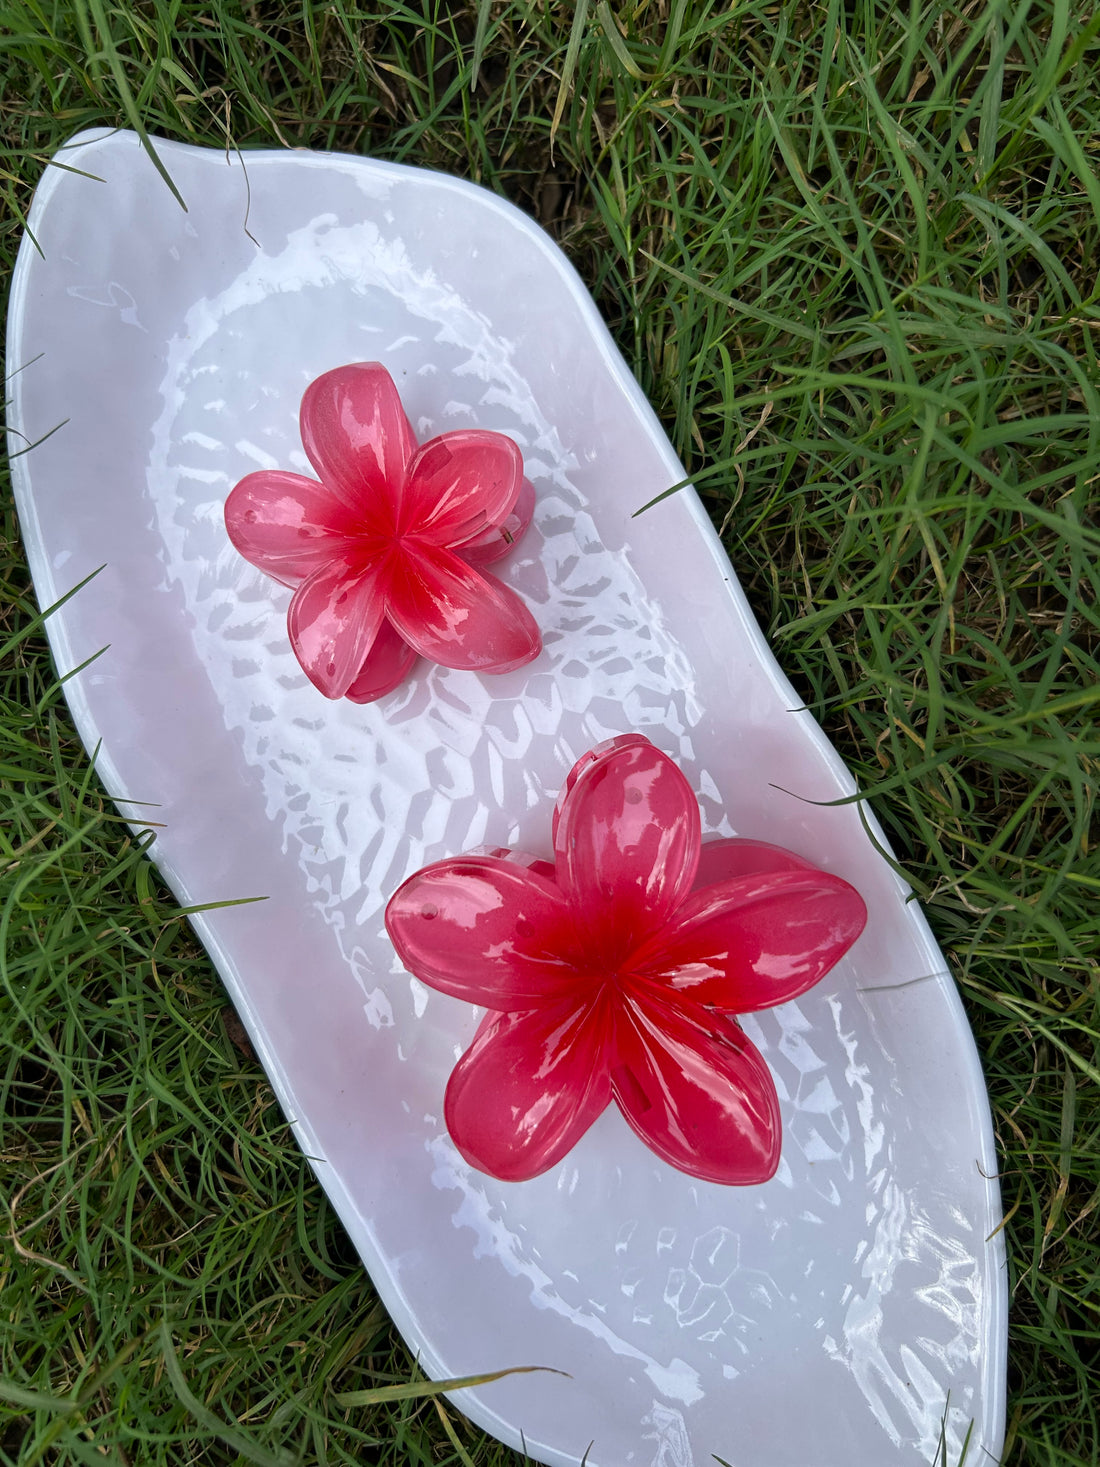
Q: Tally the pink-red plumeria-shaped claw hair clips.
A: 2